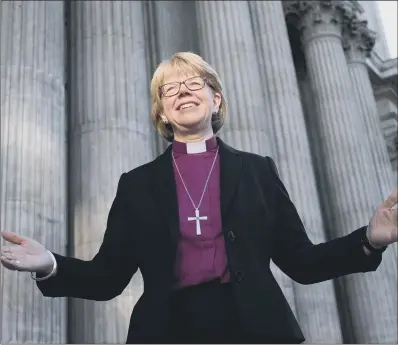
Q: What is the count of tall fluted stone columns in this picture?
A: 6